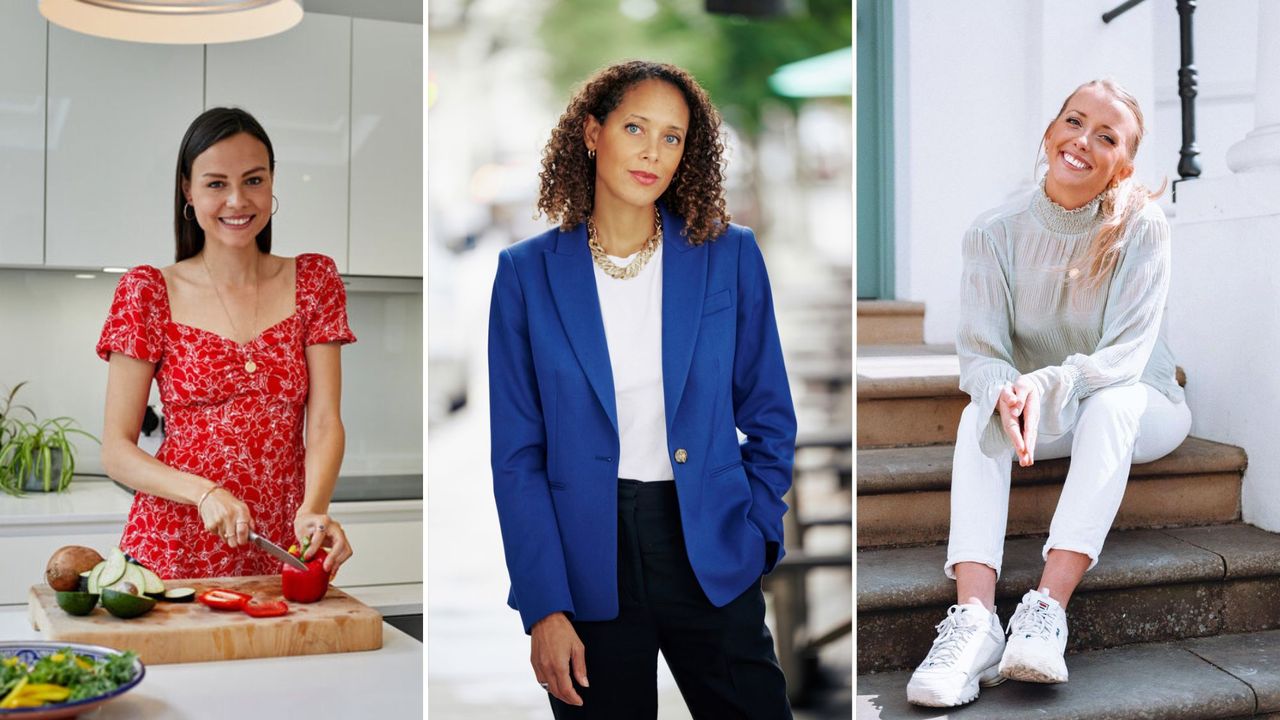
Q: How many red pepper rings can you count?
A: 2